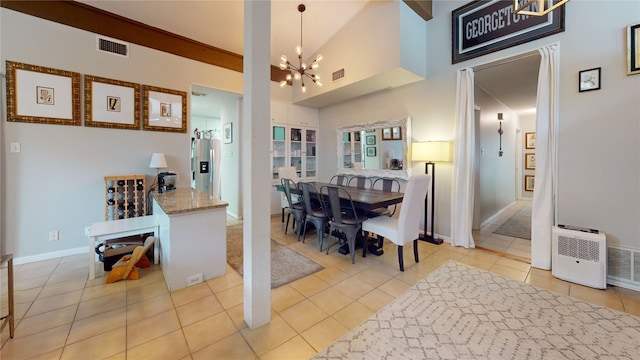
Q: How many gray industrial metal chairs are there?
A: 6